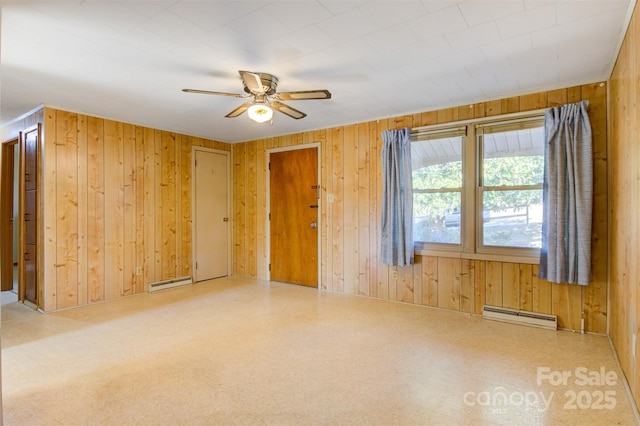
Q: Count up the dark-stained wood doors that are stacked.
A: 3